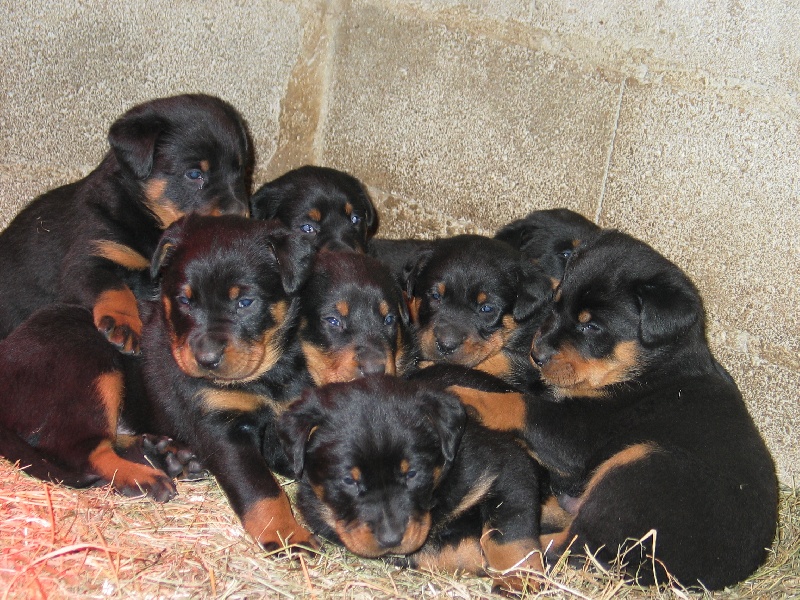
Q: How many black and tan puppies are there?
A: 8